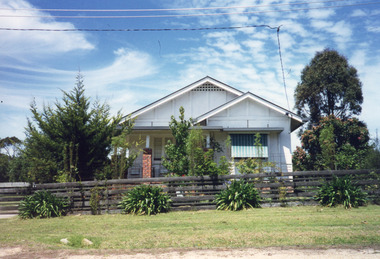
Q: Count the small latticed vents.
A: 1